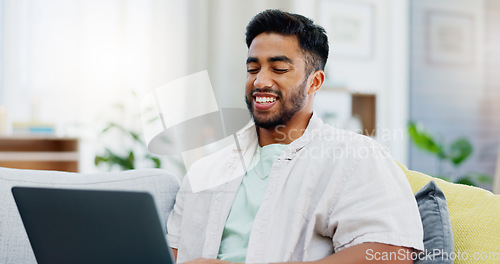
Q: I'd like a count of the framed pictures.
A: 2